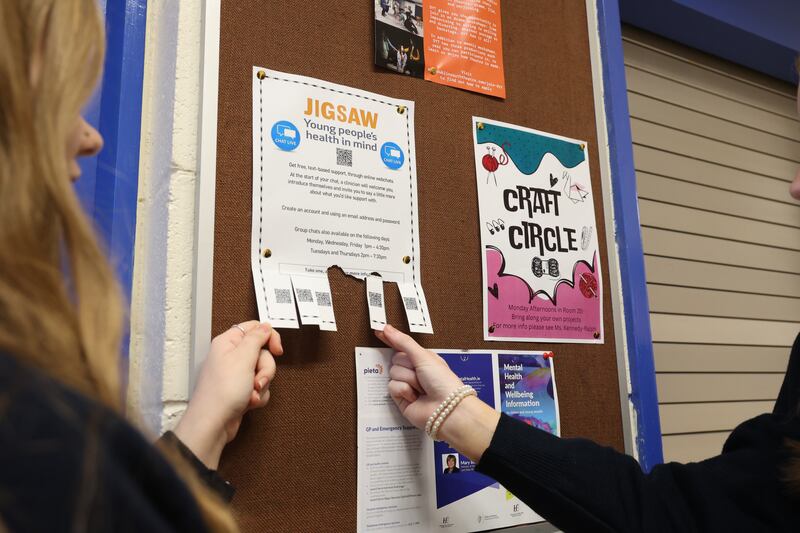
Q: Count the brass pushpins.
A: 9